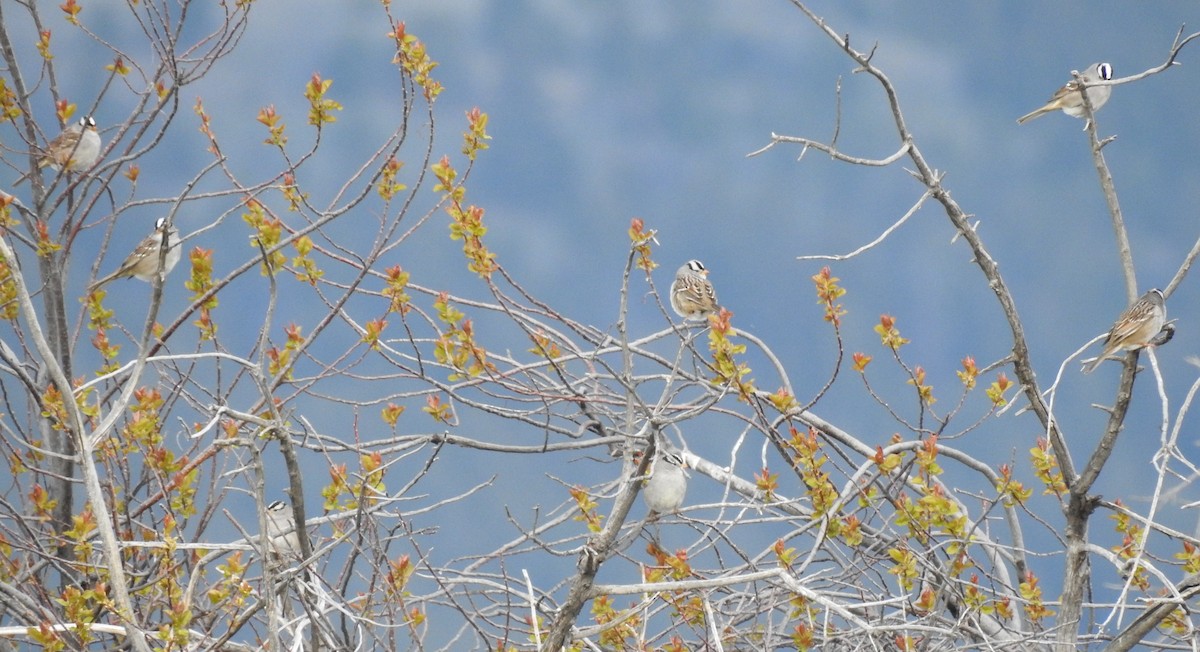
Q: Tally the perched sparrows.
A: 7